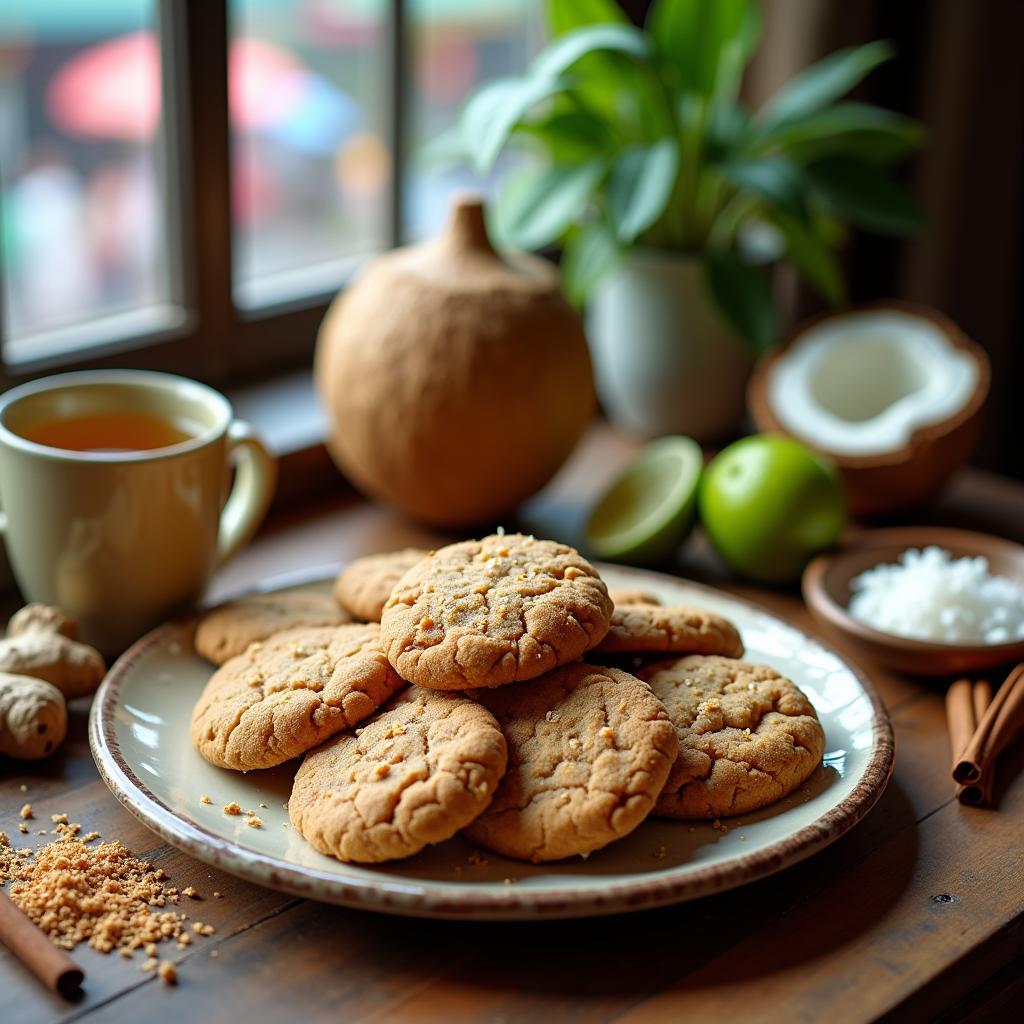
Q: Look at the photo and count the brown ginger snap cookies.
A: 9